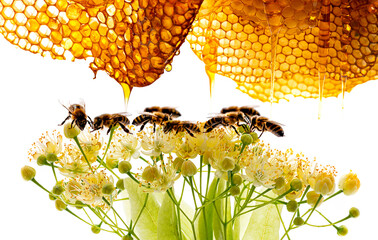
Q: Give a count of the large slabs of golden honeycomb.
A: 2